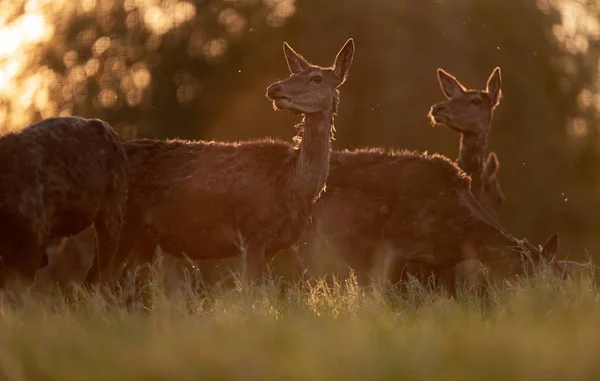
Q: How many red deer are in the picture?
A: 5